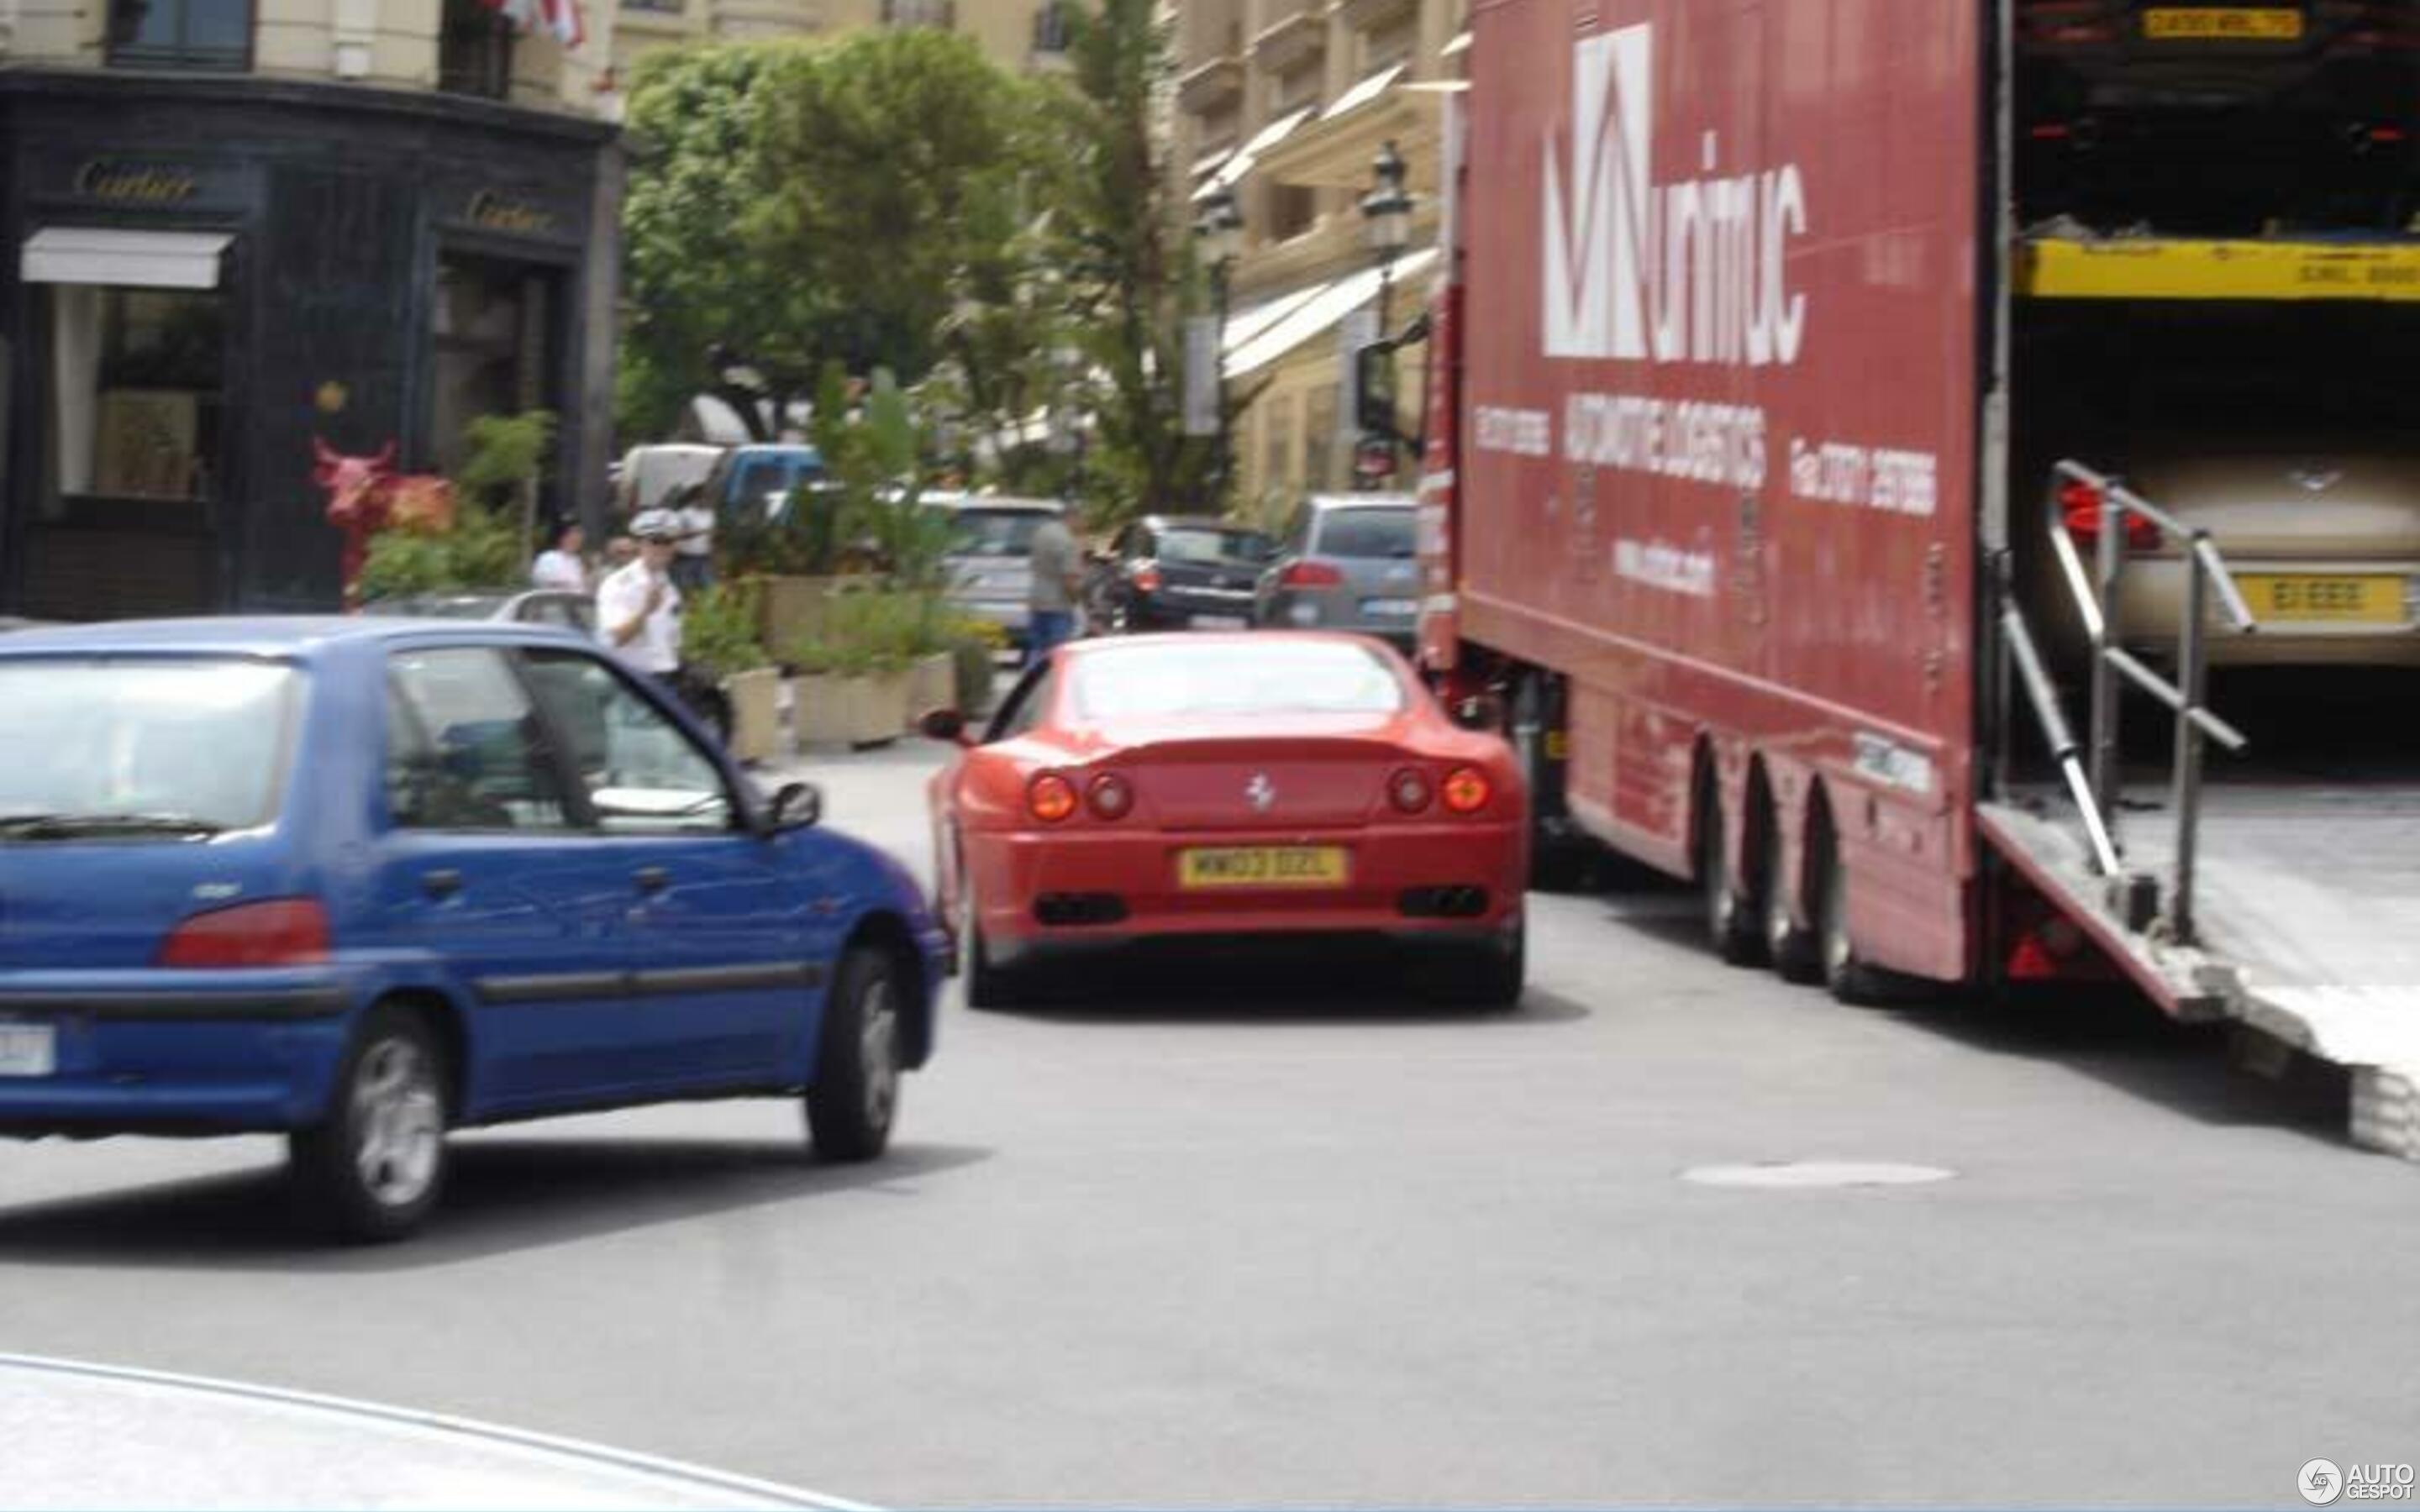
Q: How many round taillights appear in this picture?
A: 4